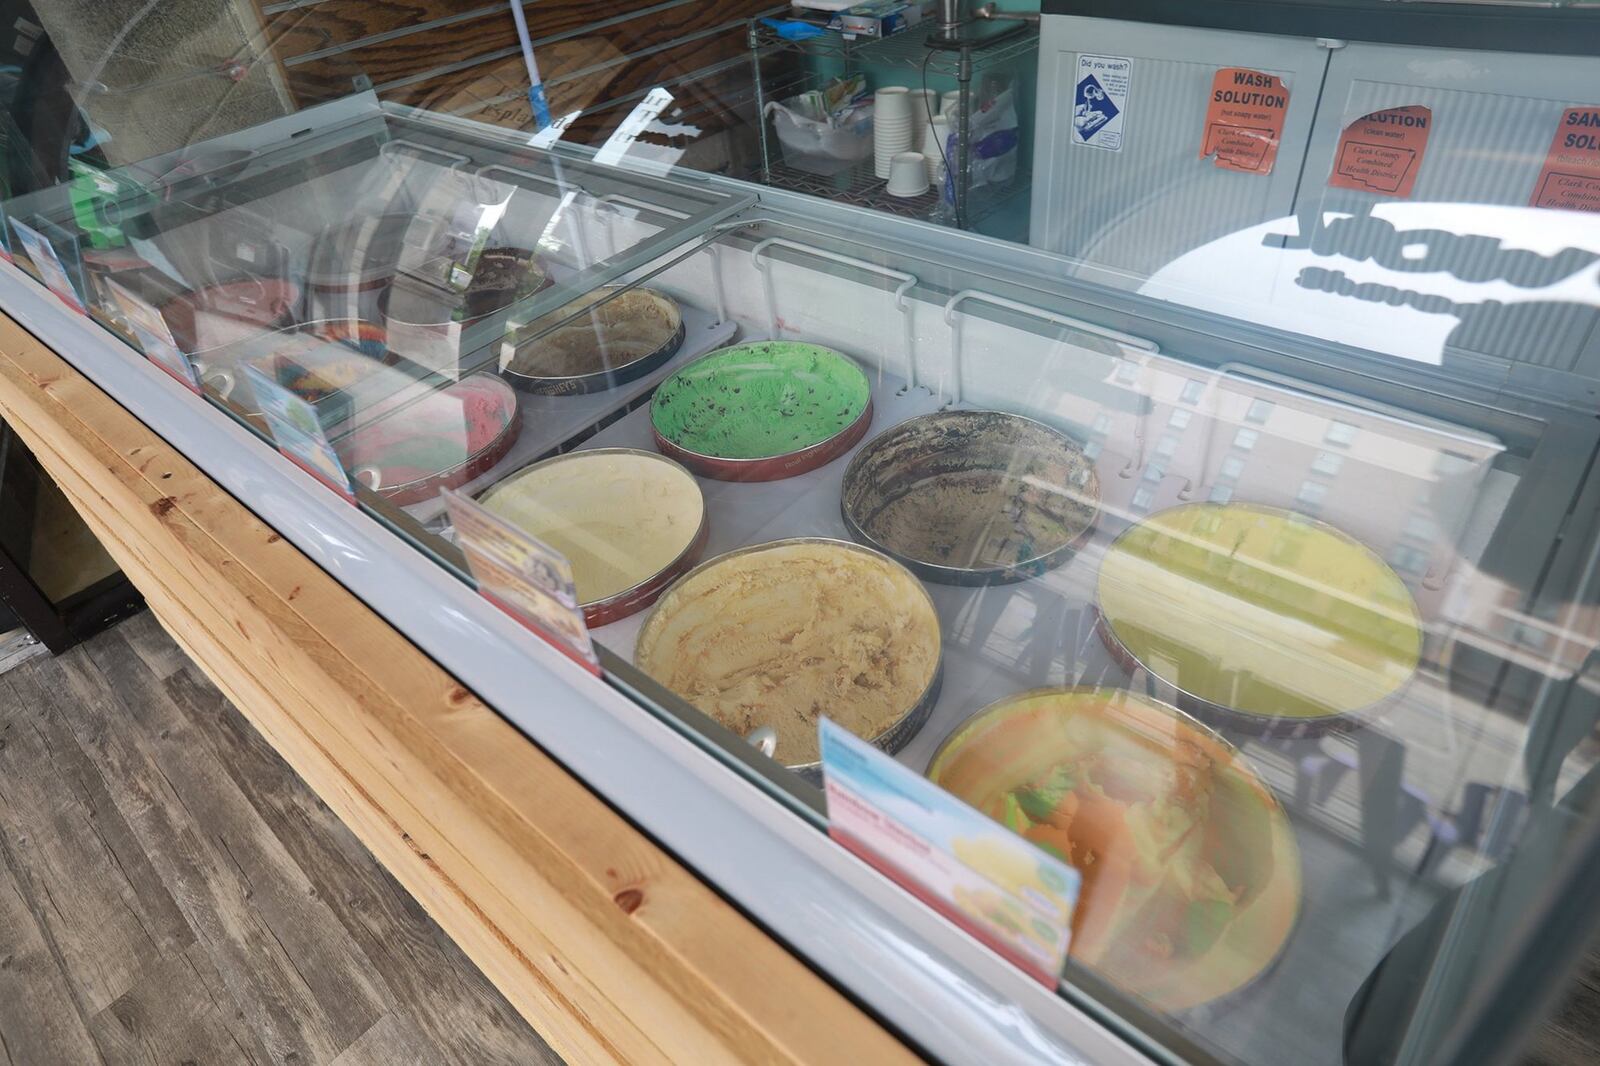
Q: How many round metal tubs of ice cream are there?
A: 12